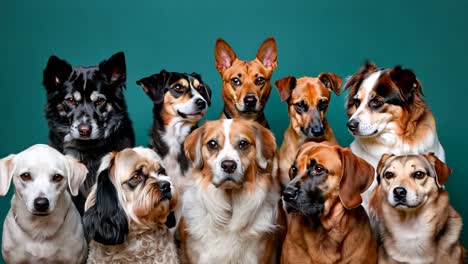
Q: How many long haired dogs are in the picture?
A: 4